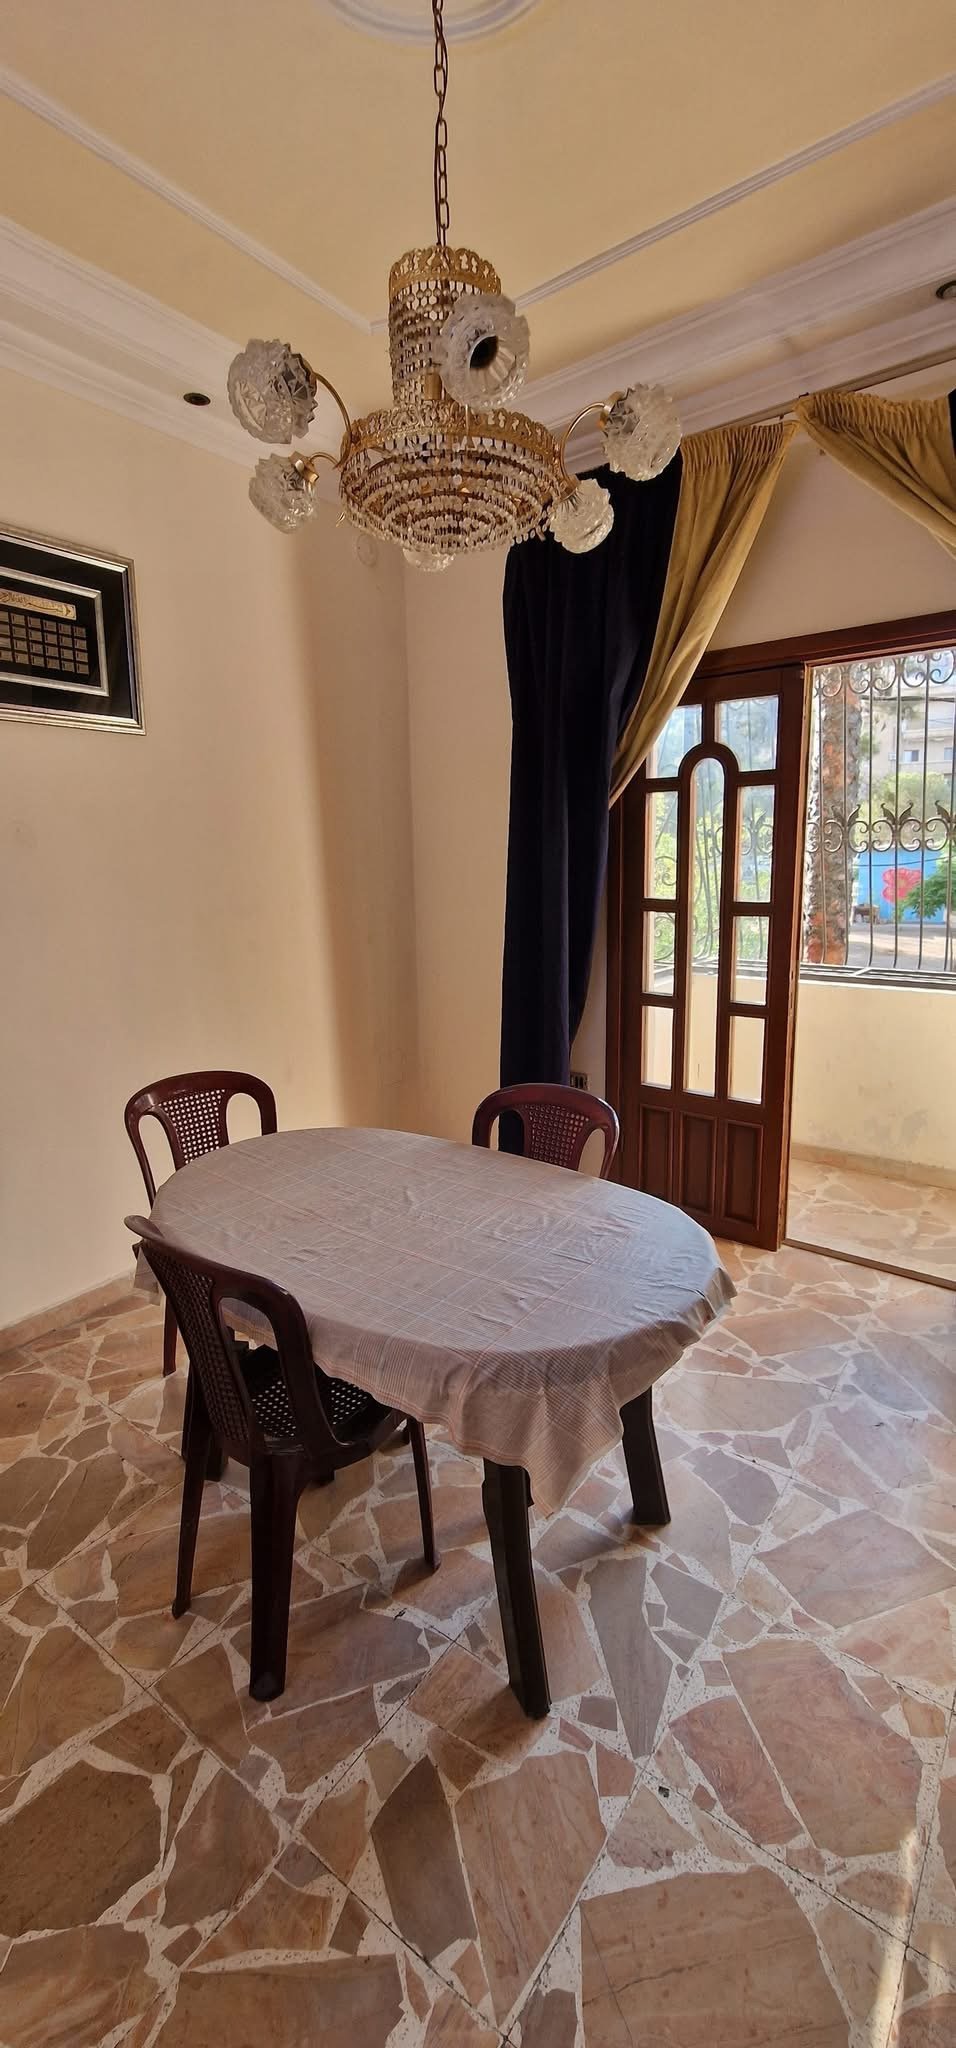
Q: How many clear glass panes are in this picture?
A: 9